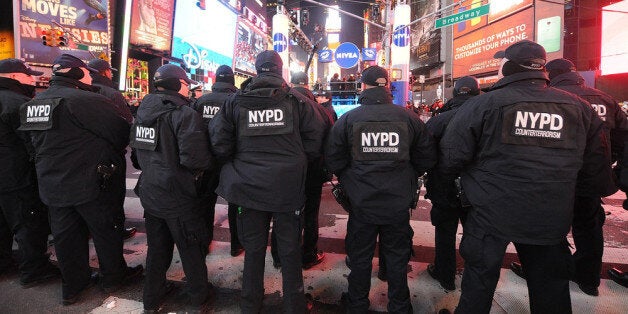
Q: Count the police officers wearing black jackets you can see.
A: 11